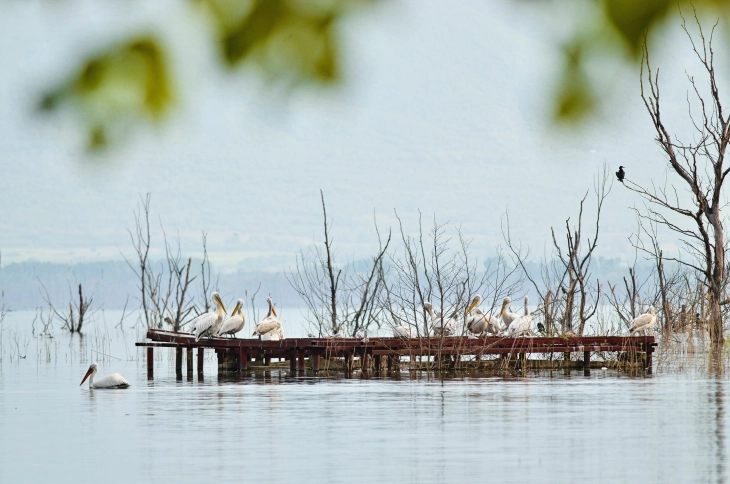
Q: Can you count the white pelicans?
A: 11